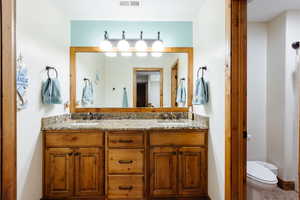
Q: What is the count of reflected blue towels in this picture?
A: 3